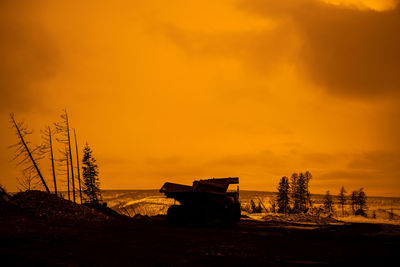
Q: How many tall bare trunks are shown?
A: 5